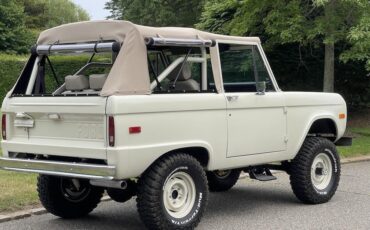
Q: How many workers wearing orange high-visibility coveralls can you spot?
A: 0